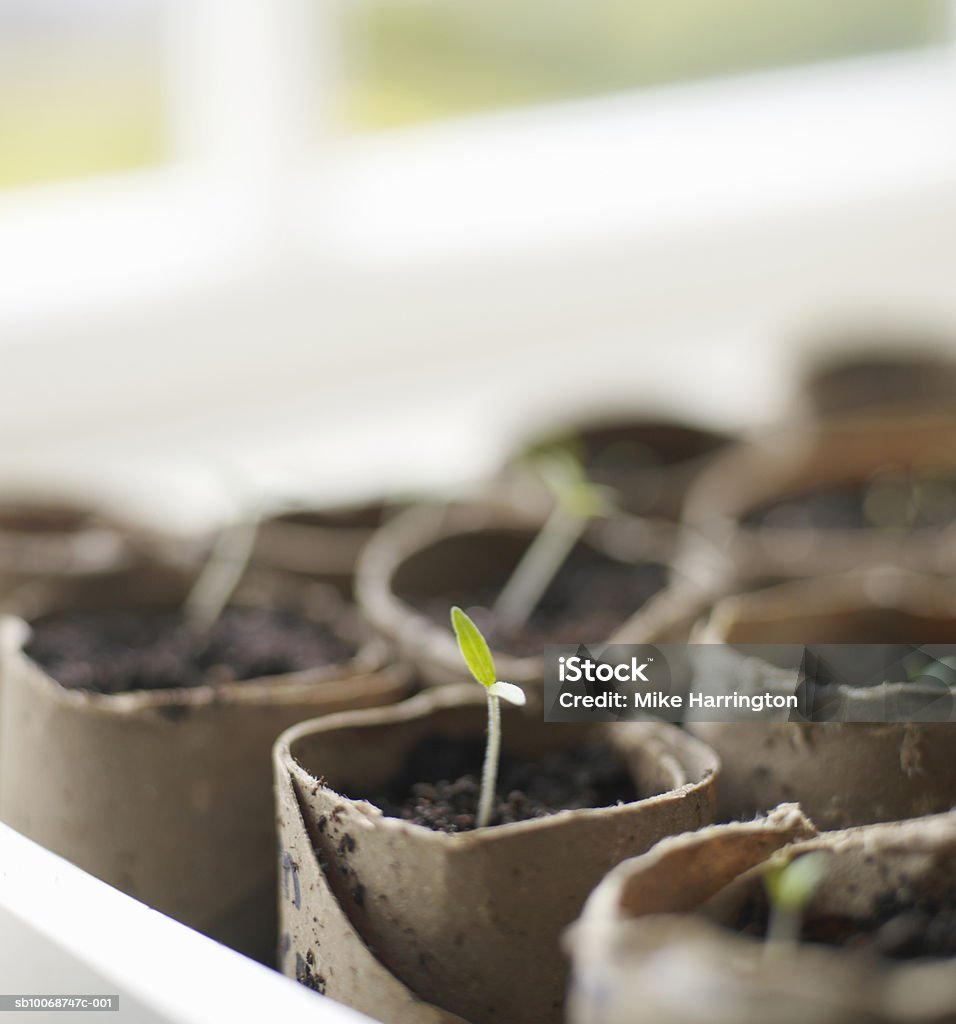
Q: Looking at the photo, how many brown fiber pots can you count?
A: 10